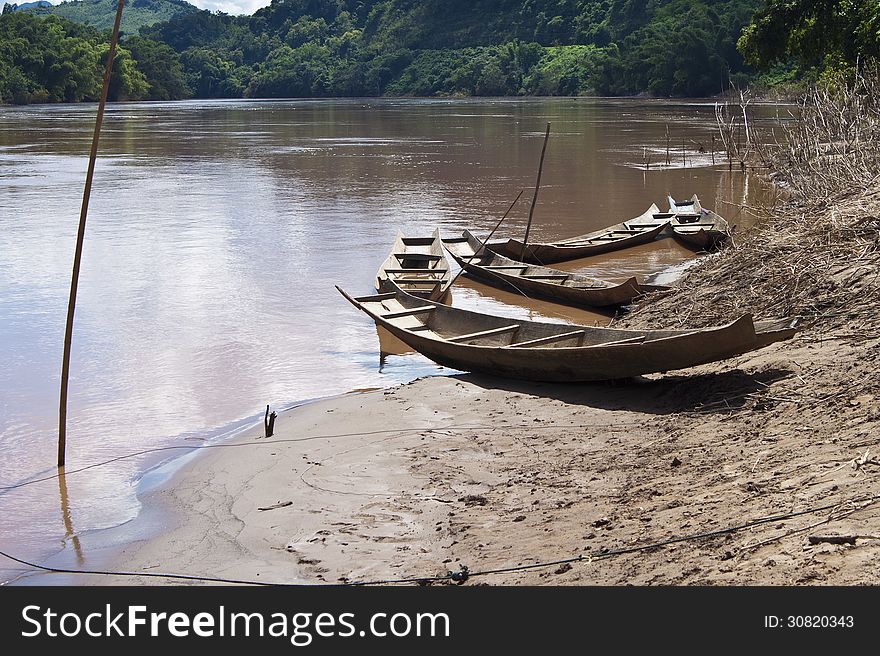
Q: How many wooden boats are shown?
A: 5